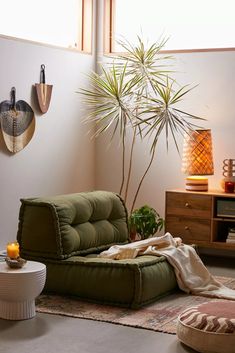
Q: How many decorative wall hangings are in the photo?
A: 2